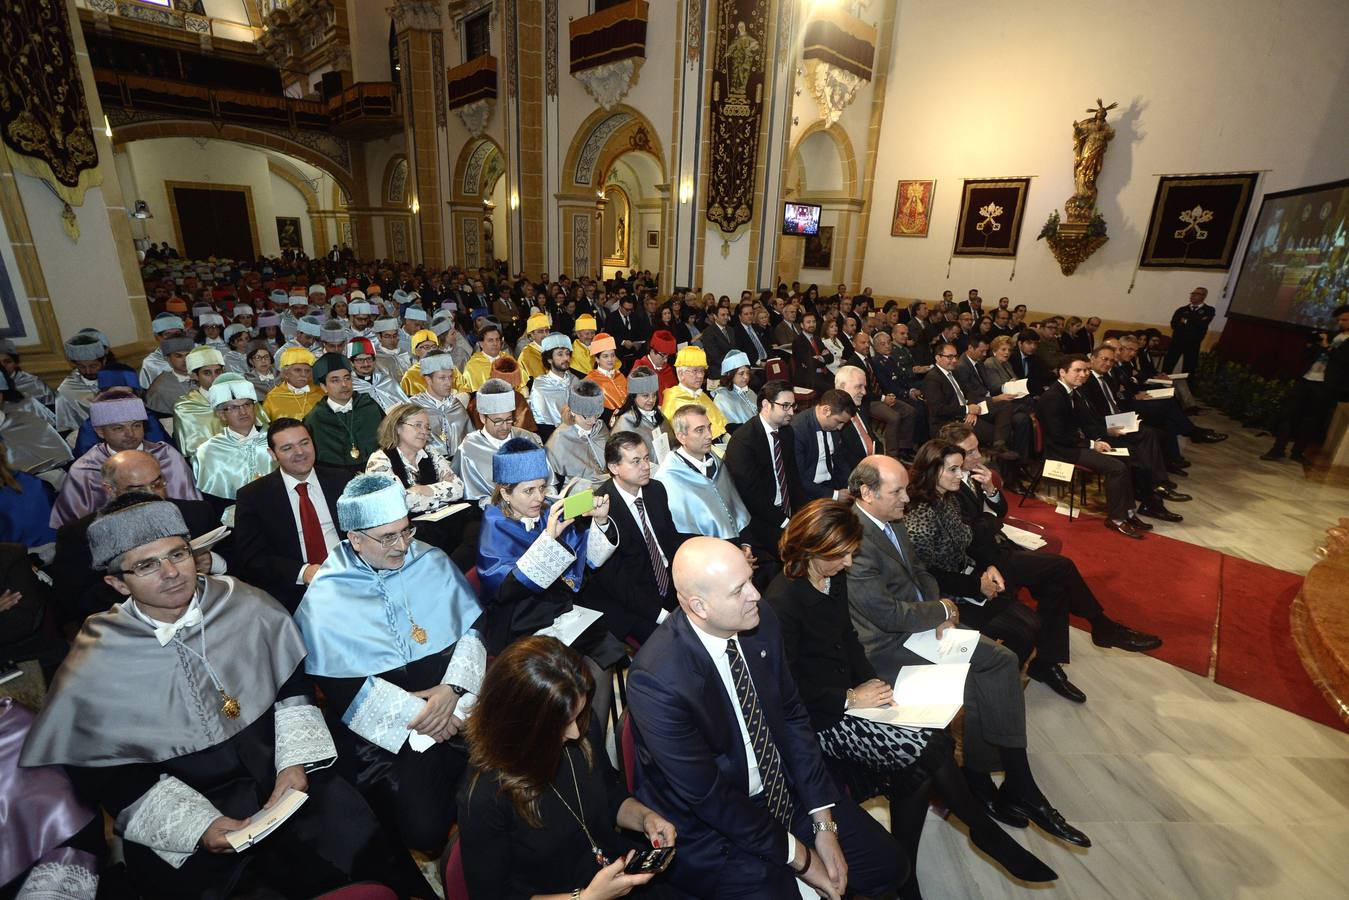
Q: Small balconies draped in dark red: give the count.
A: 3